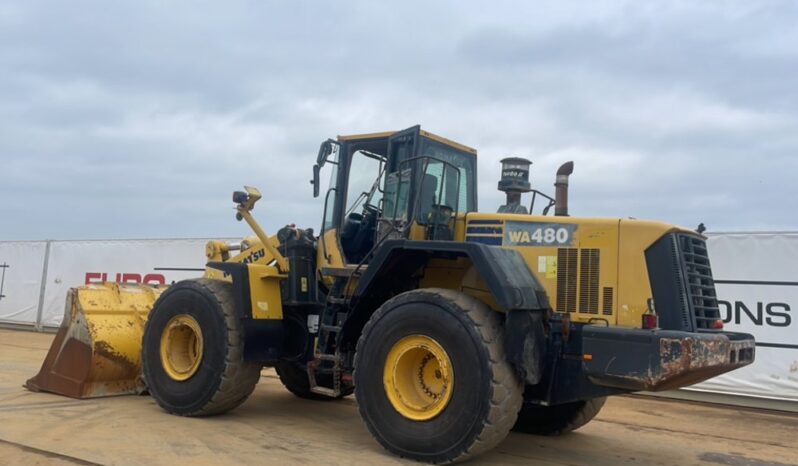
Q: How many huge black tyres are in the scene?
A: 4